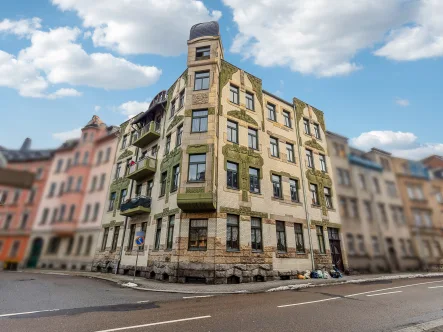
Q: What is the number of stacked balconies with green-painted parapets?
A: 3